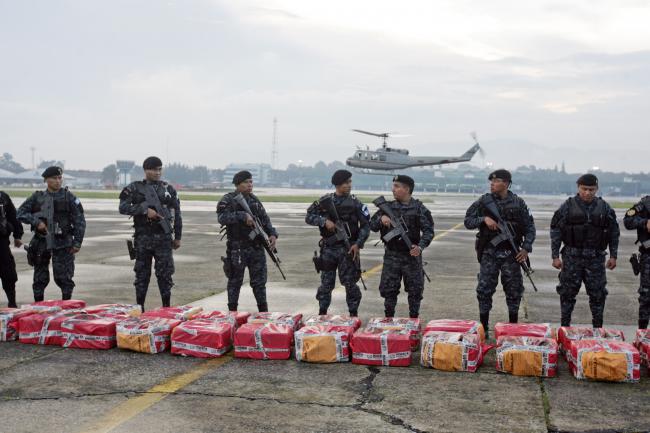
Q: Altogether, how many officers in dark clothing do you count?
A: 9